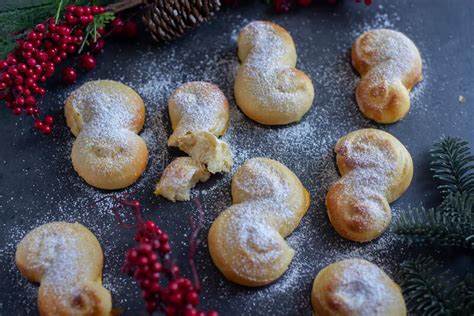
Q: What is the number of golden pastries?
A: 8